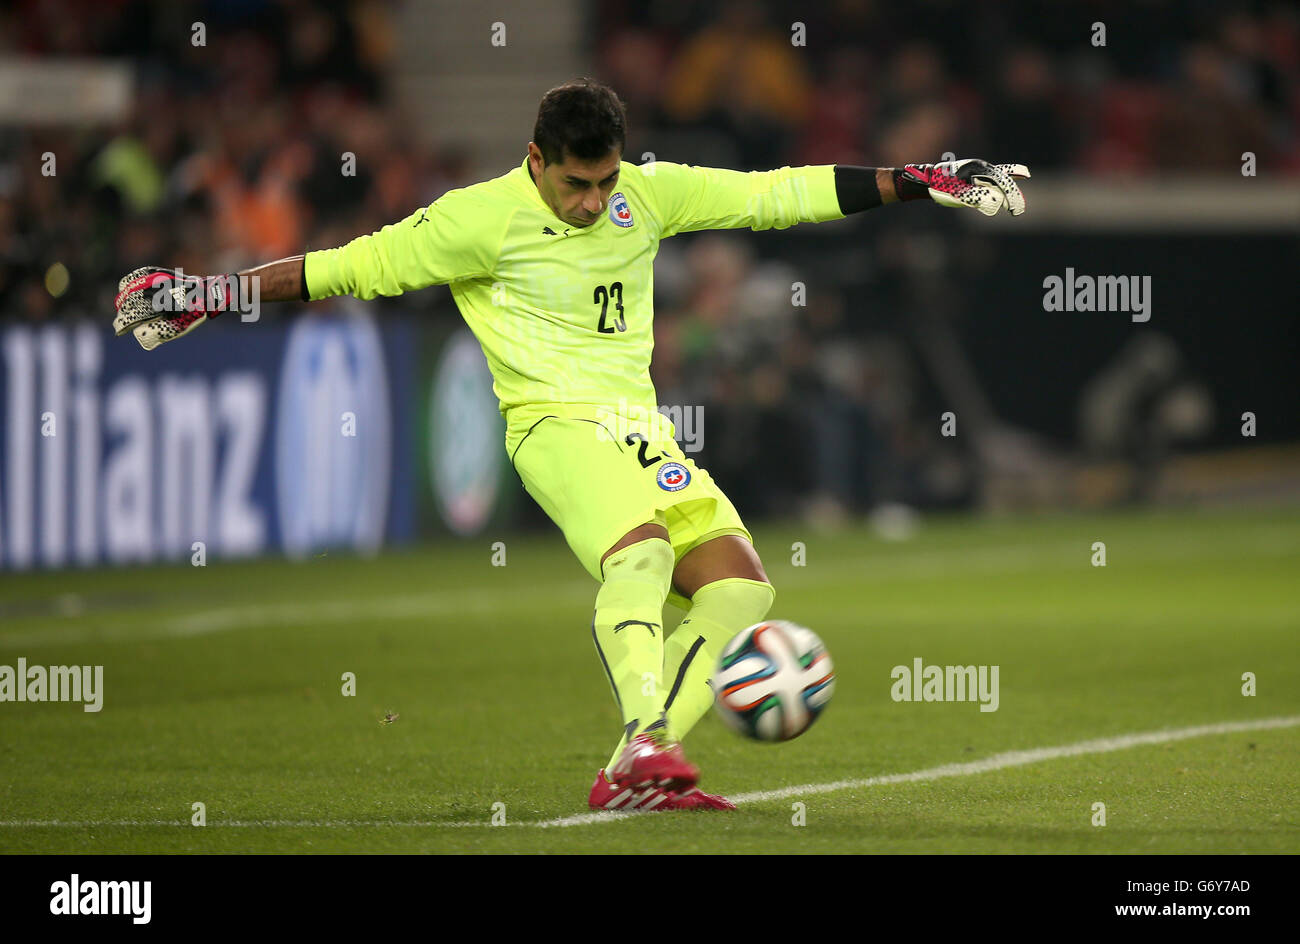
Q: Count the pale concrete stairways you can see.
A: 1